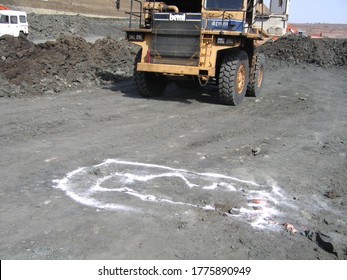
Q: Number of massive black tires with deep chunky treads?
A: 3